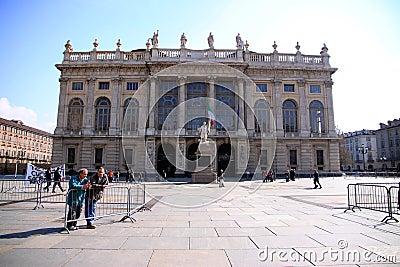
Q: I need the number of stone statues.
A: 5